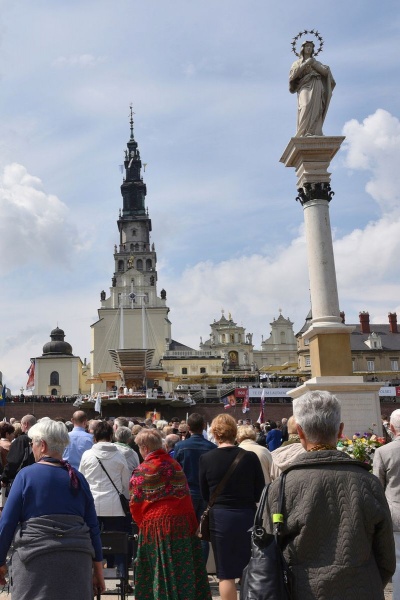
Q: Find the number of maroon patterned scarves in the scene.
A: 1